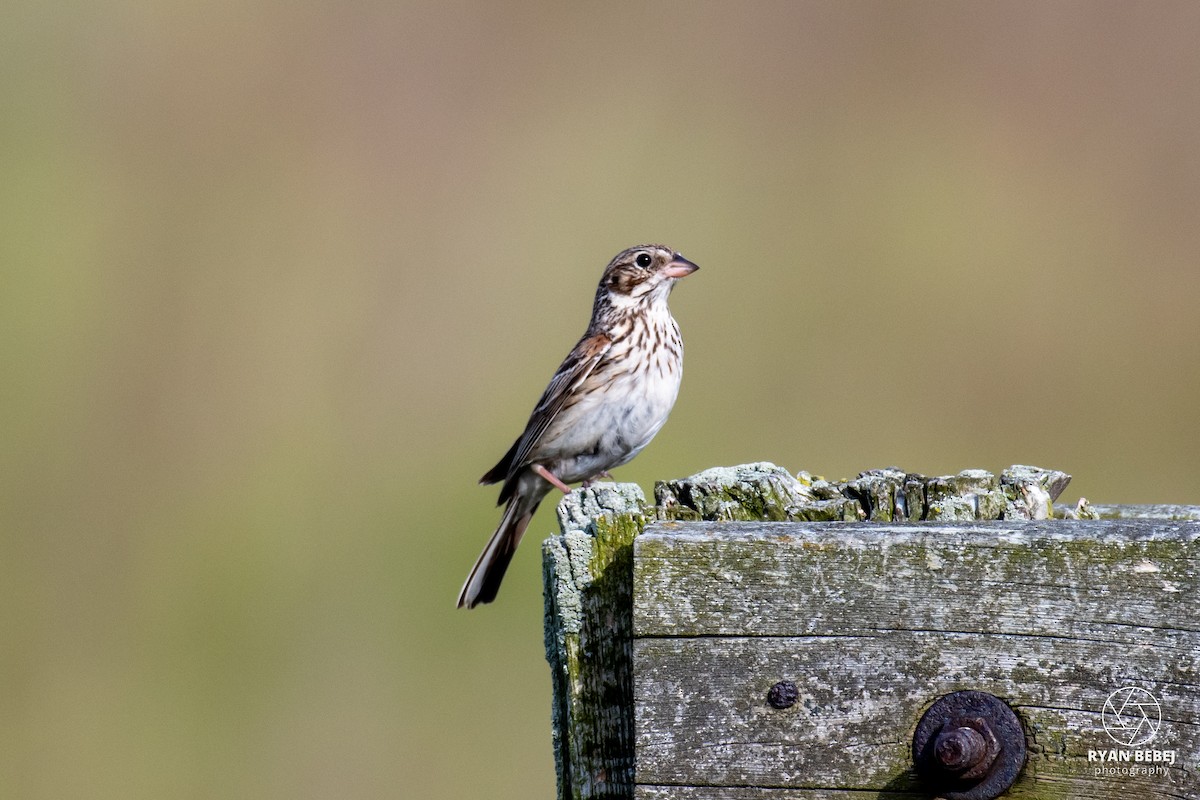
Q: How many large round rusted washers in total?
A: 1